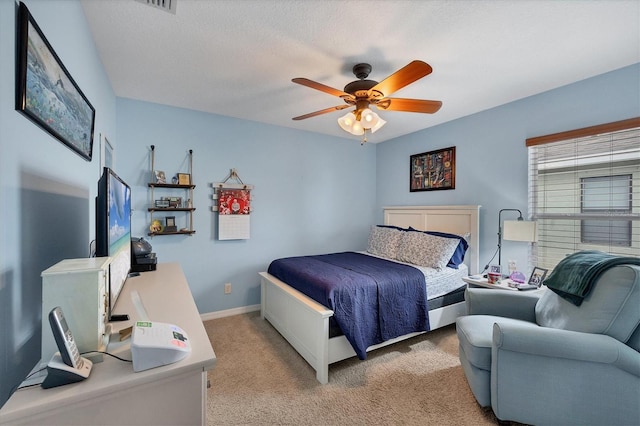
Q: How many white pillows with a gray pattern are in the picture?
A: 2